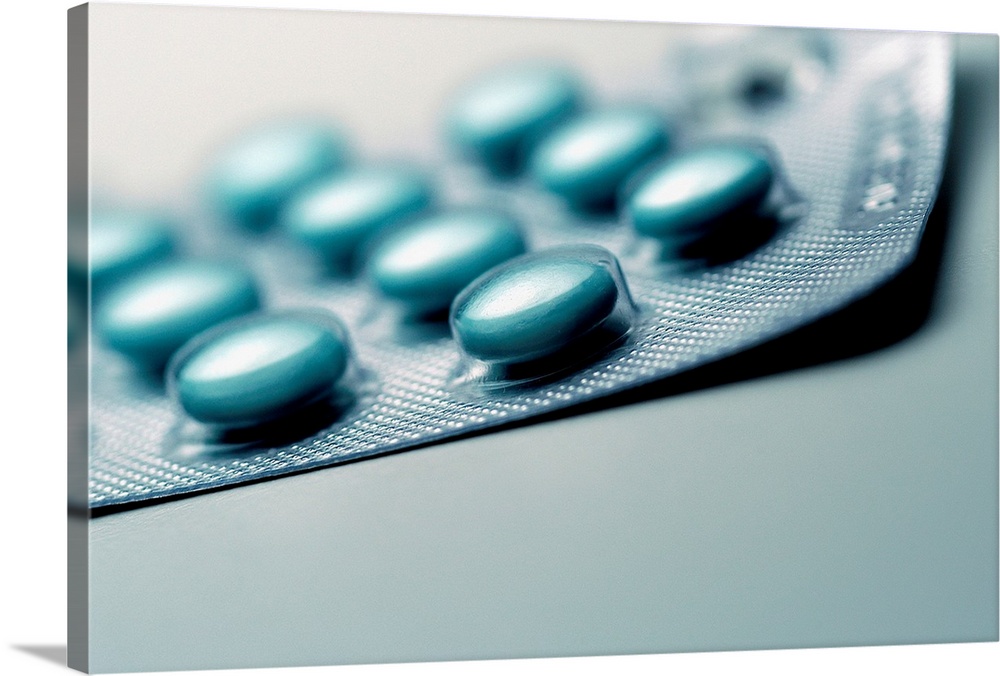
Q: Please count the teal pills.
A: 10